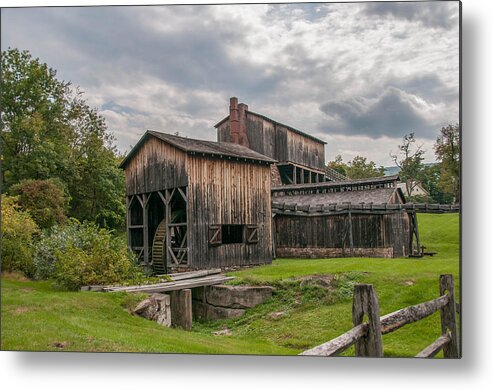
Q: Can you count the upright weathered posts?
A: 2